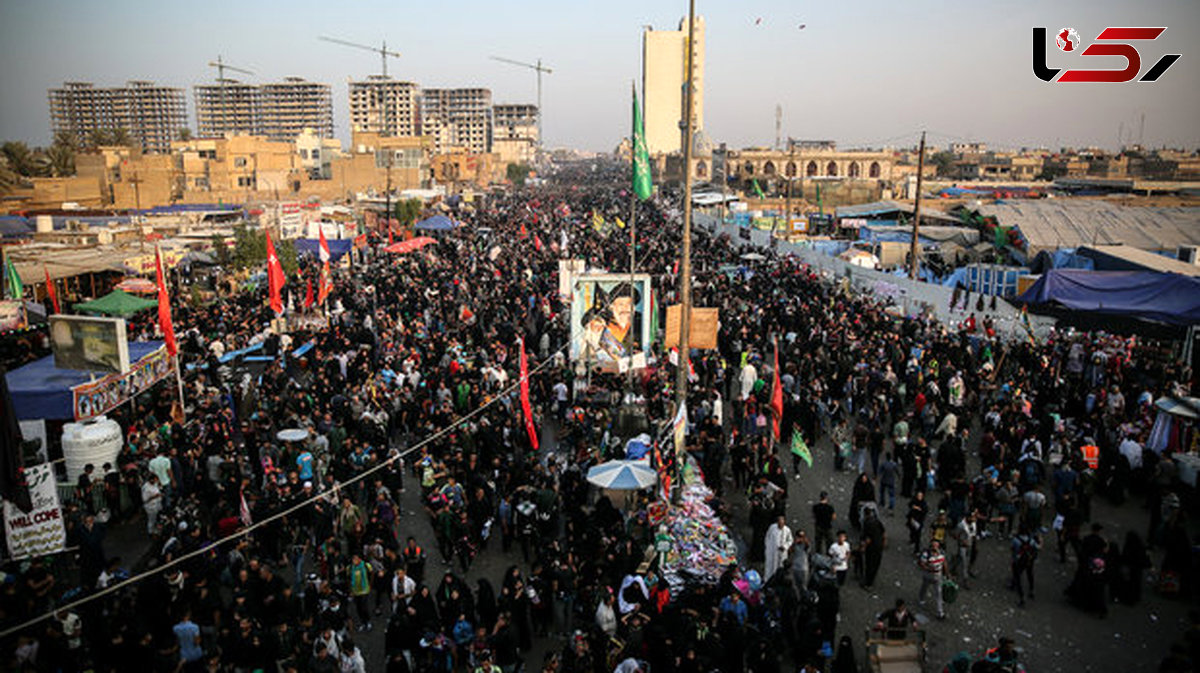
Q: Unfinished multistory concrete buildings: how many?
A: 5